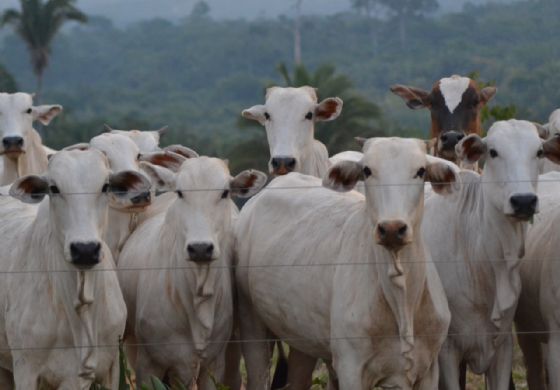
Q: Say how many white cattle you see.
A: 9